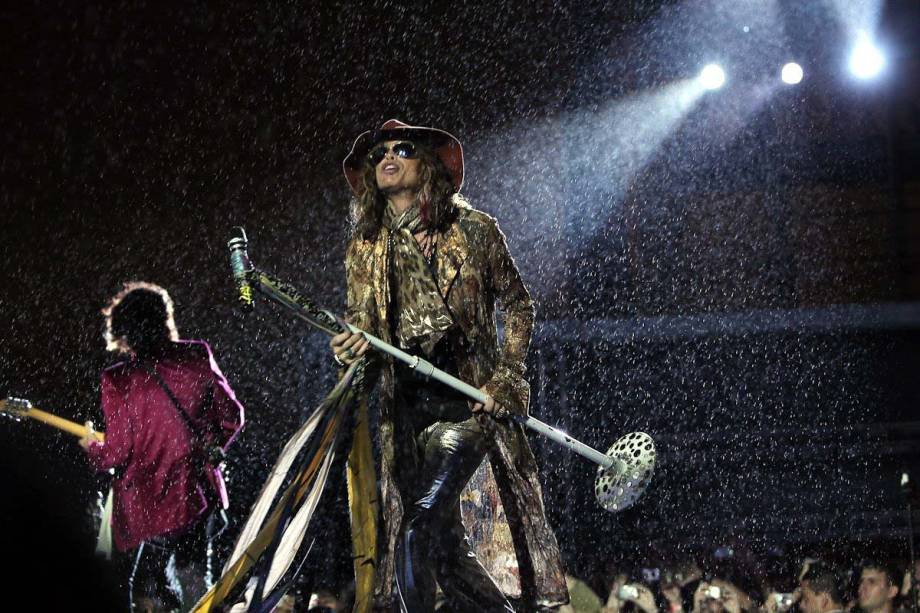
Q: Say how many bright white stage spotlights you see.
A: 3